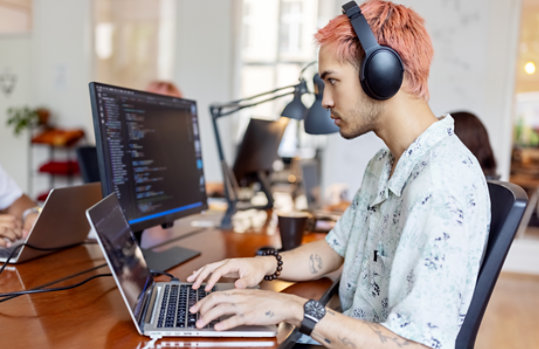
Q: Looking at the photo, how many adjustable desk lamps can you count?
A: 2